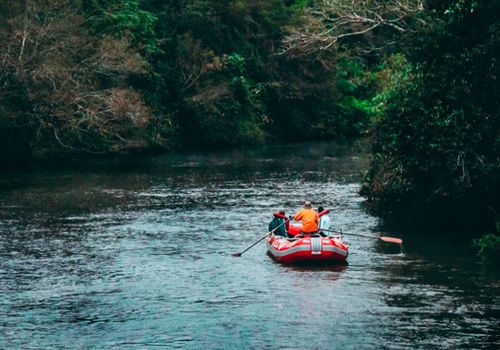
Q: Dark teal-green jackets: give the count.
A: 1